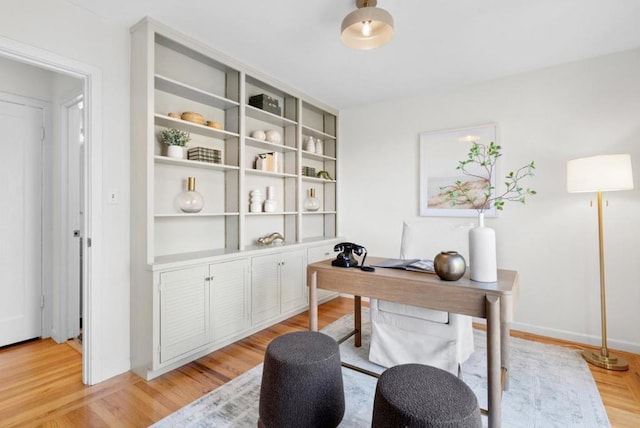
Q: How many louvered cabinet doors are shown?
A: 4